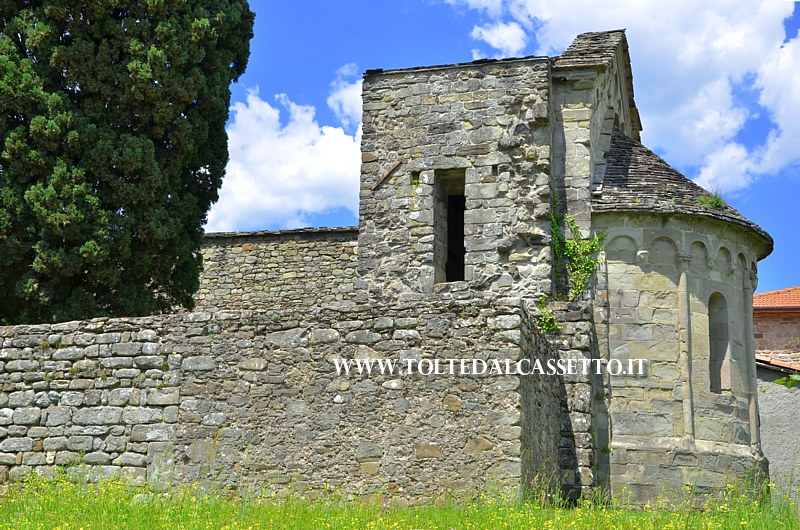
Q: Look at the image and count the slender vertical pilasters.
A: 2